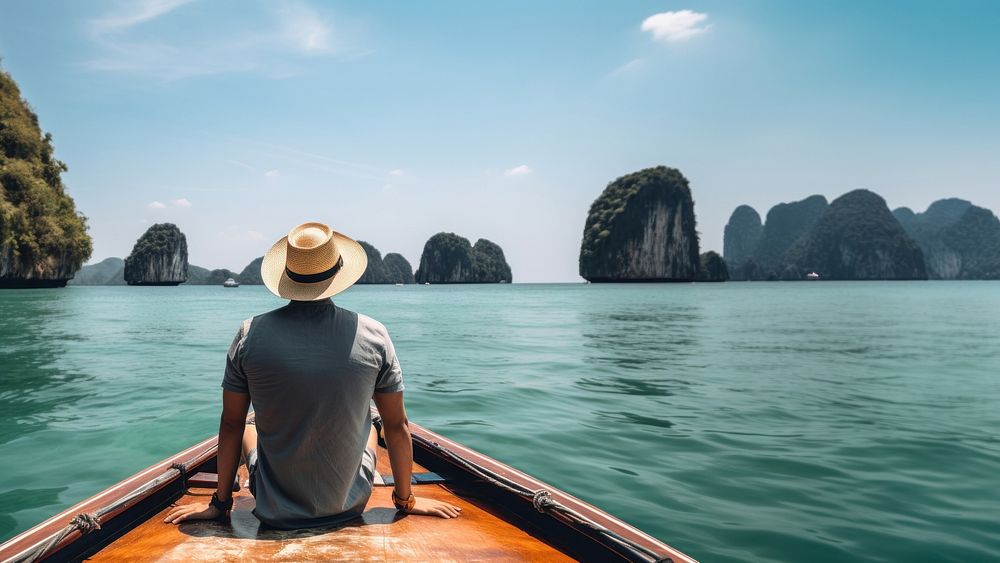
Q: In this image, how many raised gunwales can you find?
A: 2